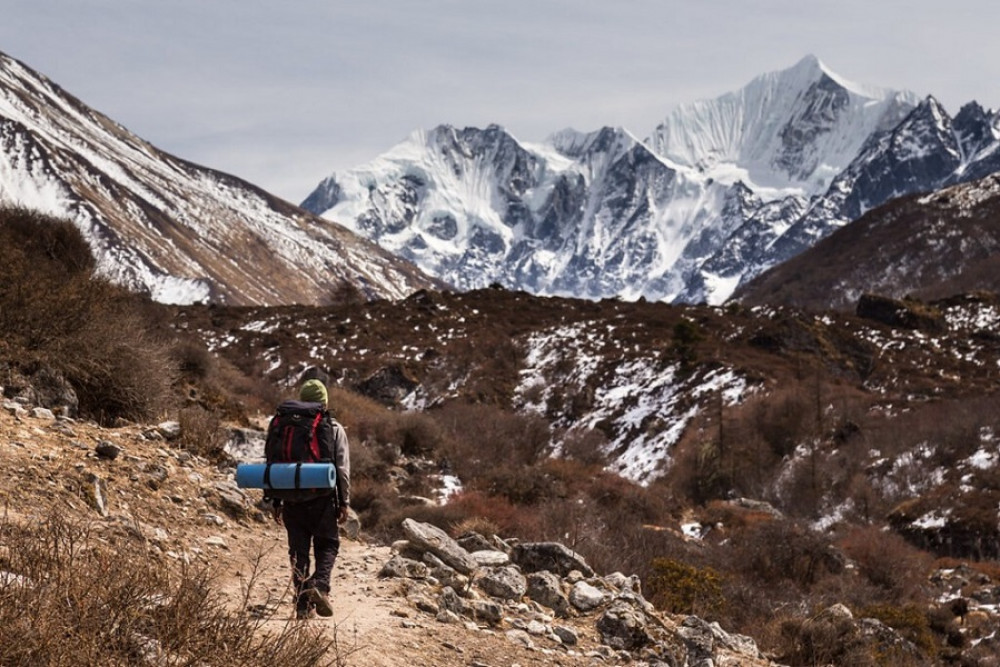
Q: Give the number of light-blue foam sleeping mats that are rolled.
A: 1